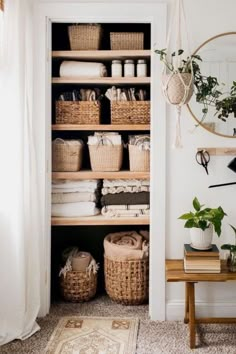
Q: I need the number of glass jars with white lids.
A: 3